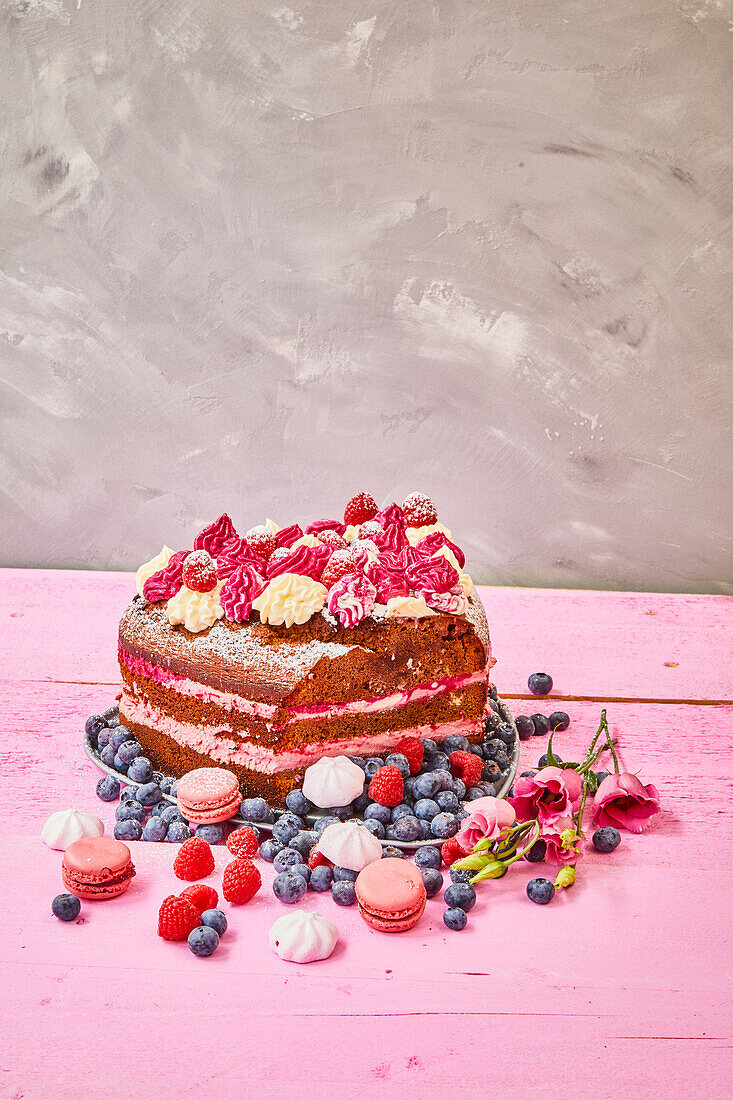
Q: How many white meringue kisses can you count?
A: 4